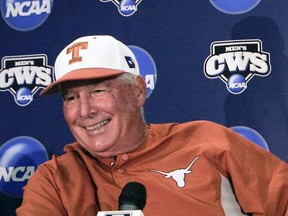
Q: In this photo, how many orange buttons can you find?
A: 2